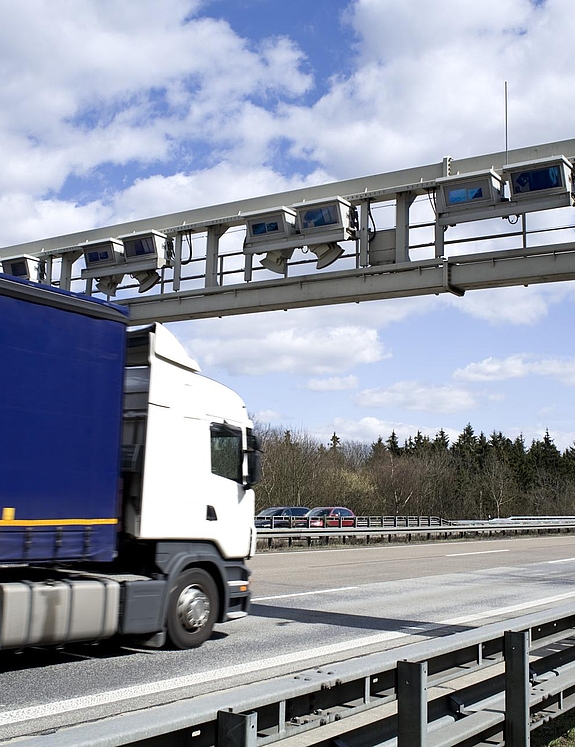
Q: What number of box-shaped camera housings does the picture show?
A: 7